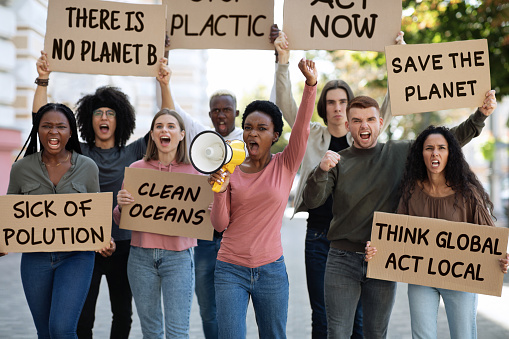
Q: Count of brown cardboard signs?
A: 7